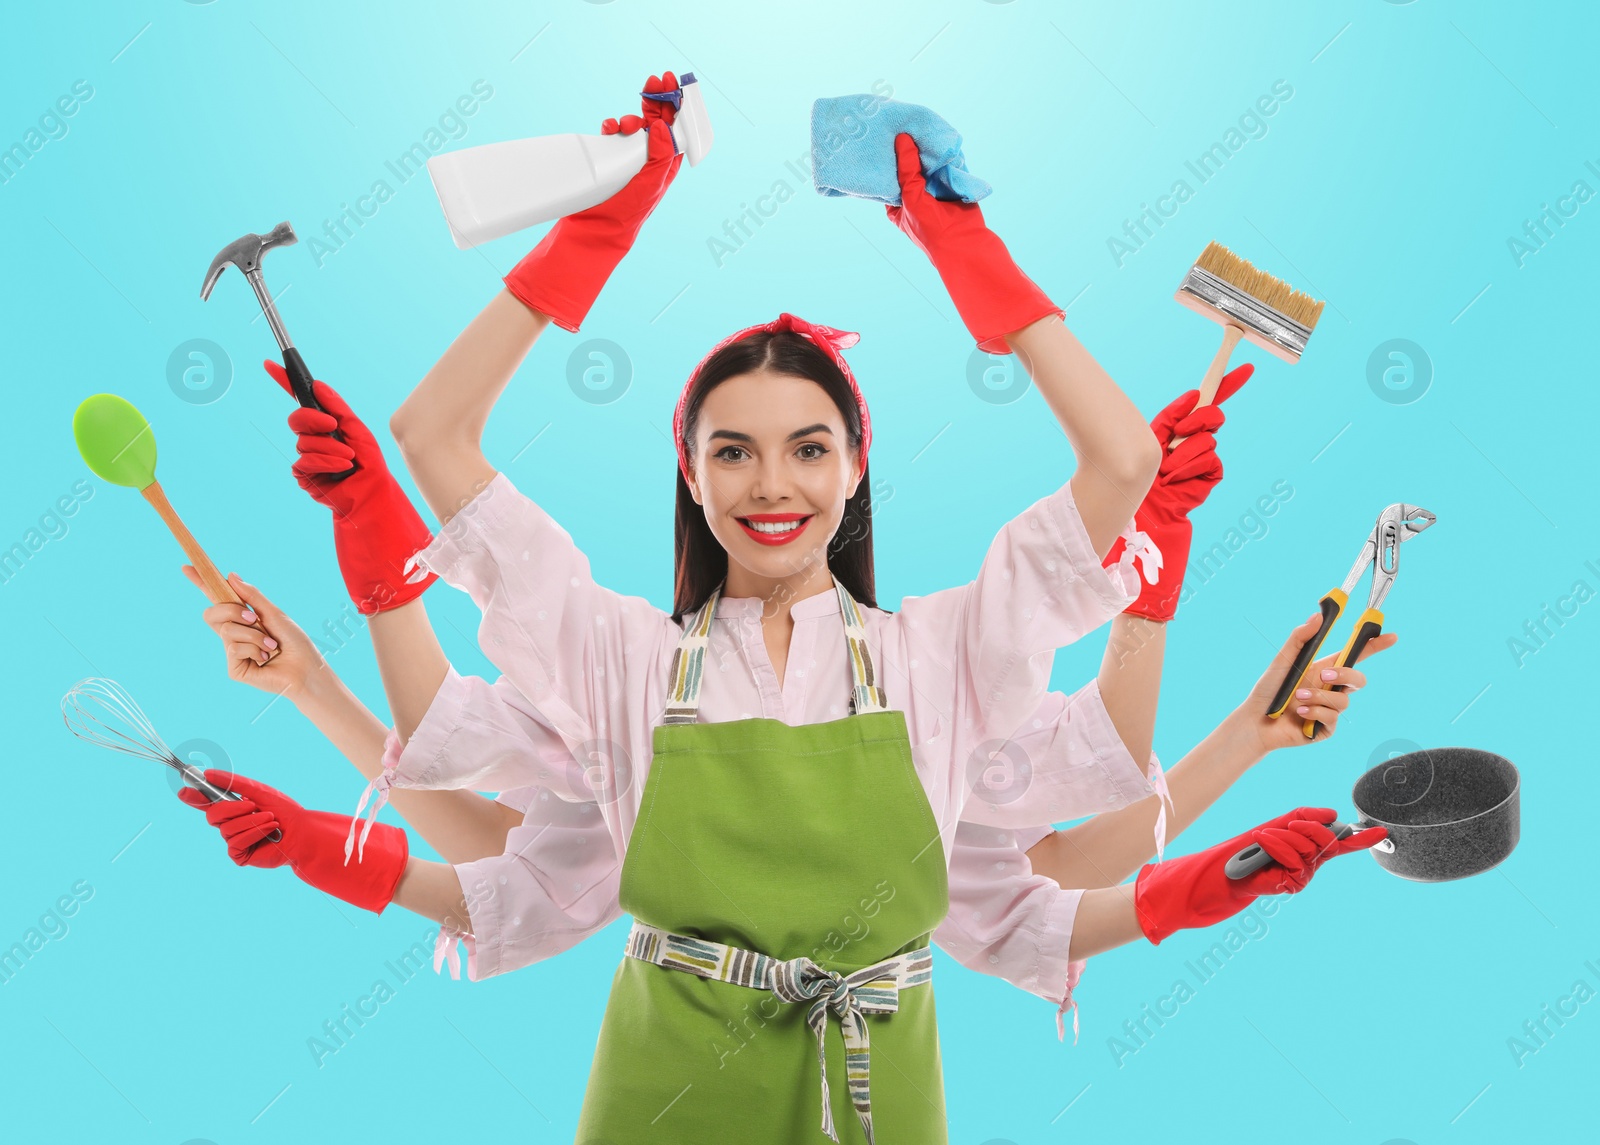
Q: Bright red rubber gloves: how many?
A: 6